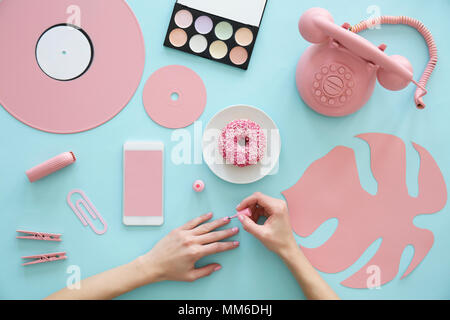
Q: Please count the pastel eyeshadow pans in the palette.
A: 8